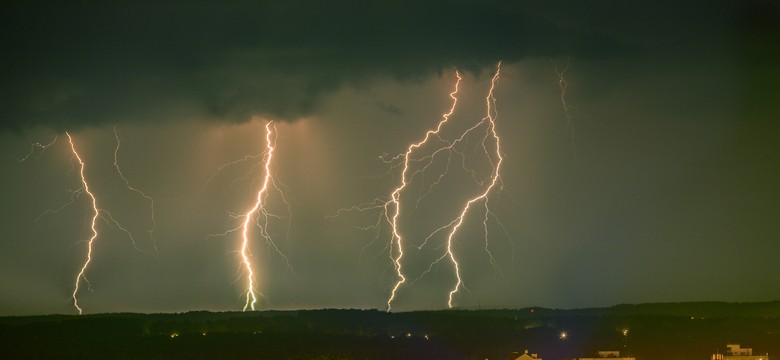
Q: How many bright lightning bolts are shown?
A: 4